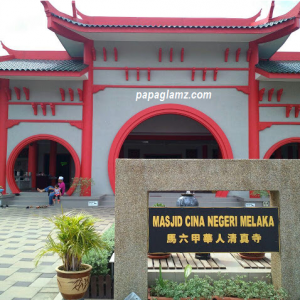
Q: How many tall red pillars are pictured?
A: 3